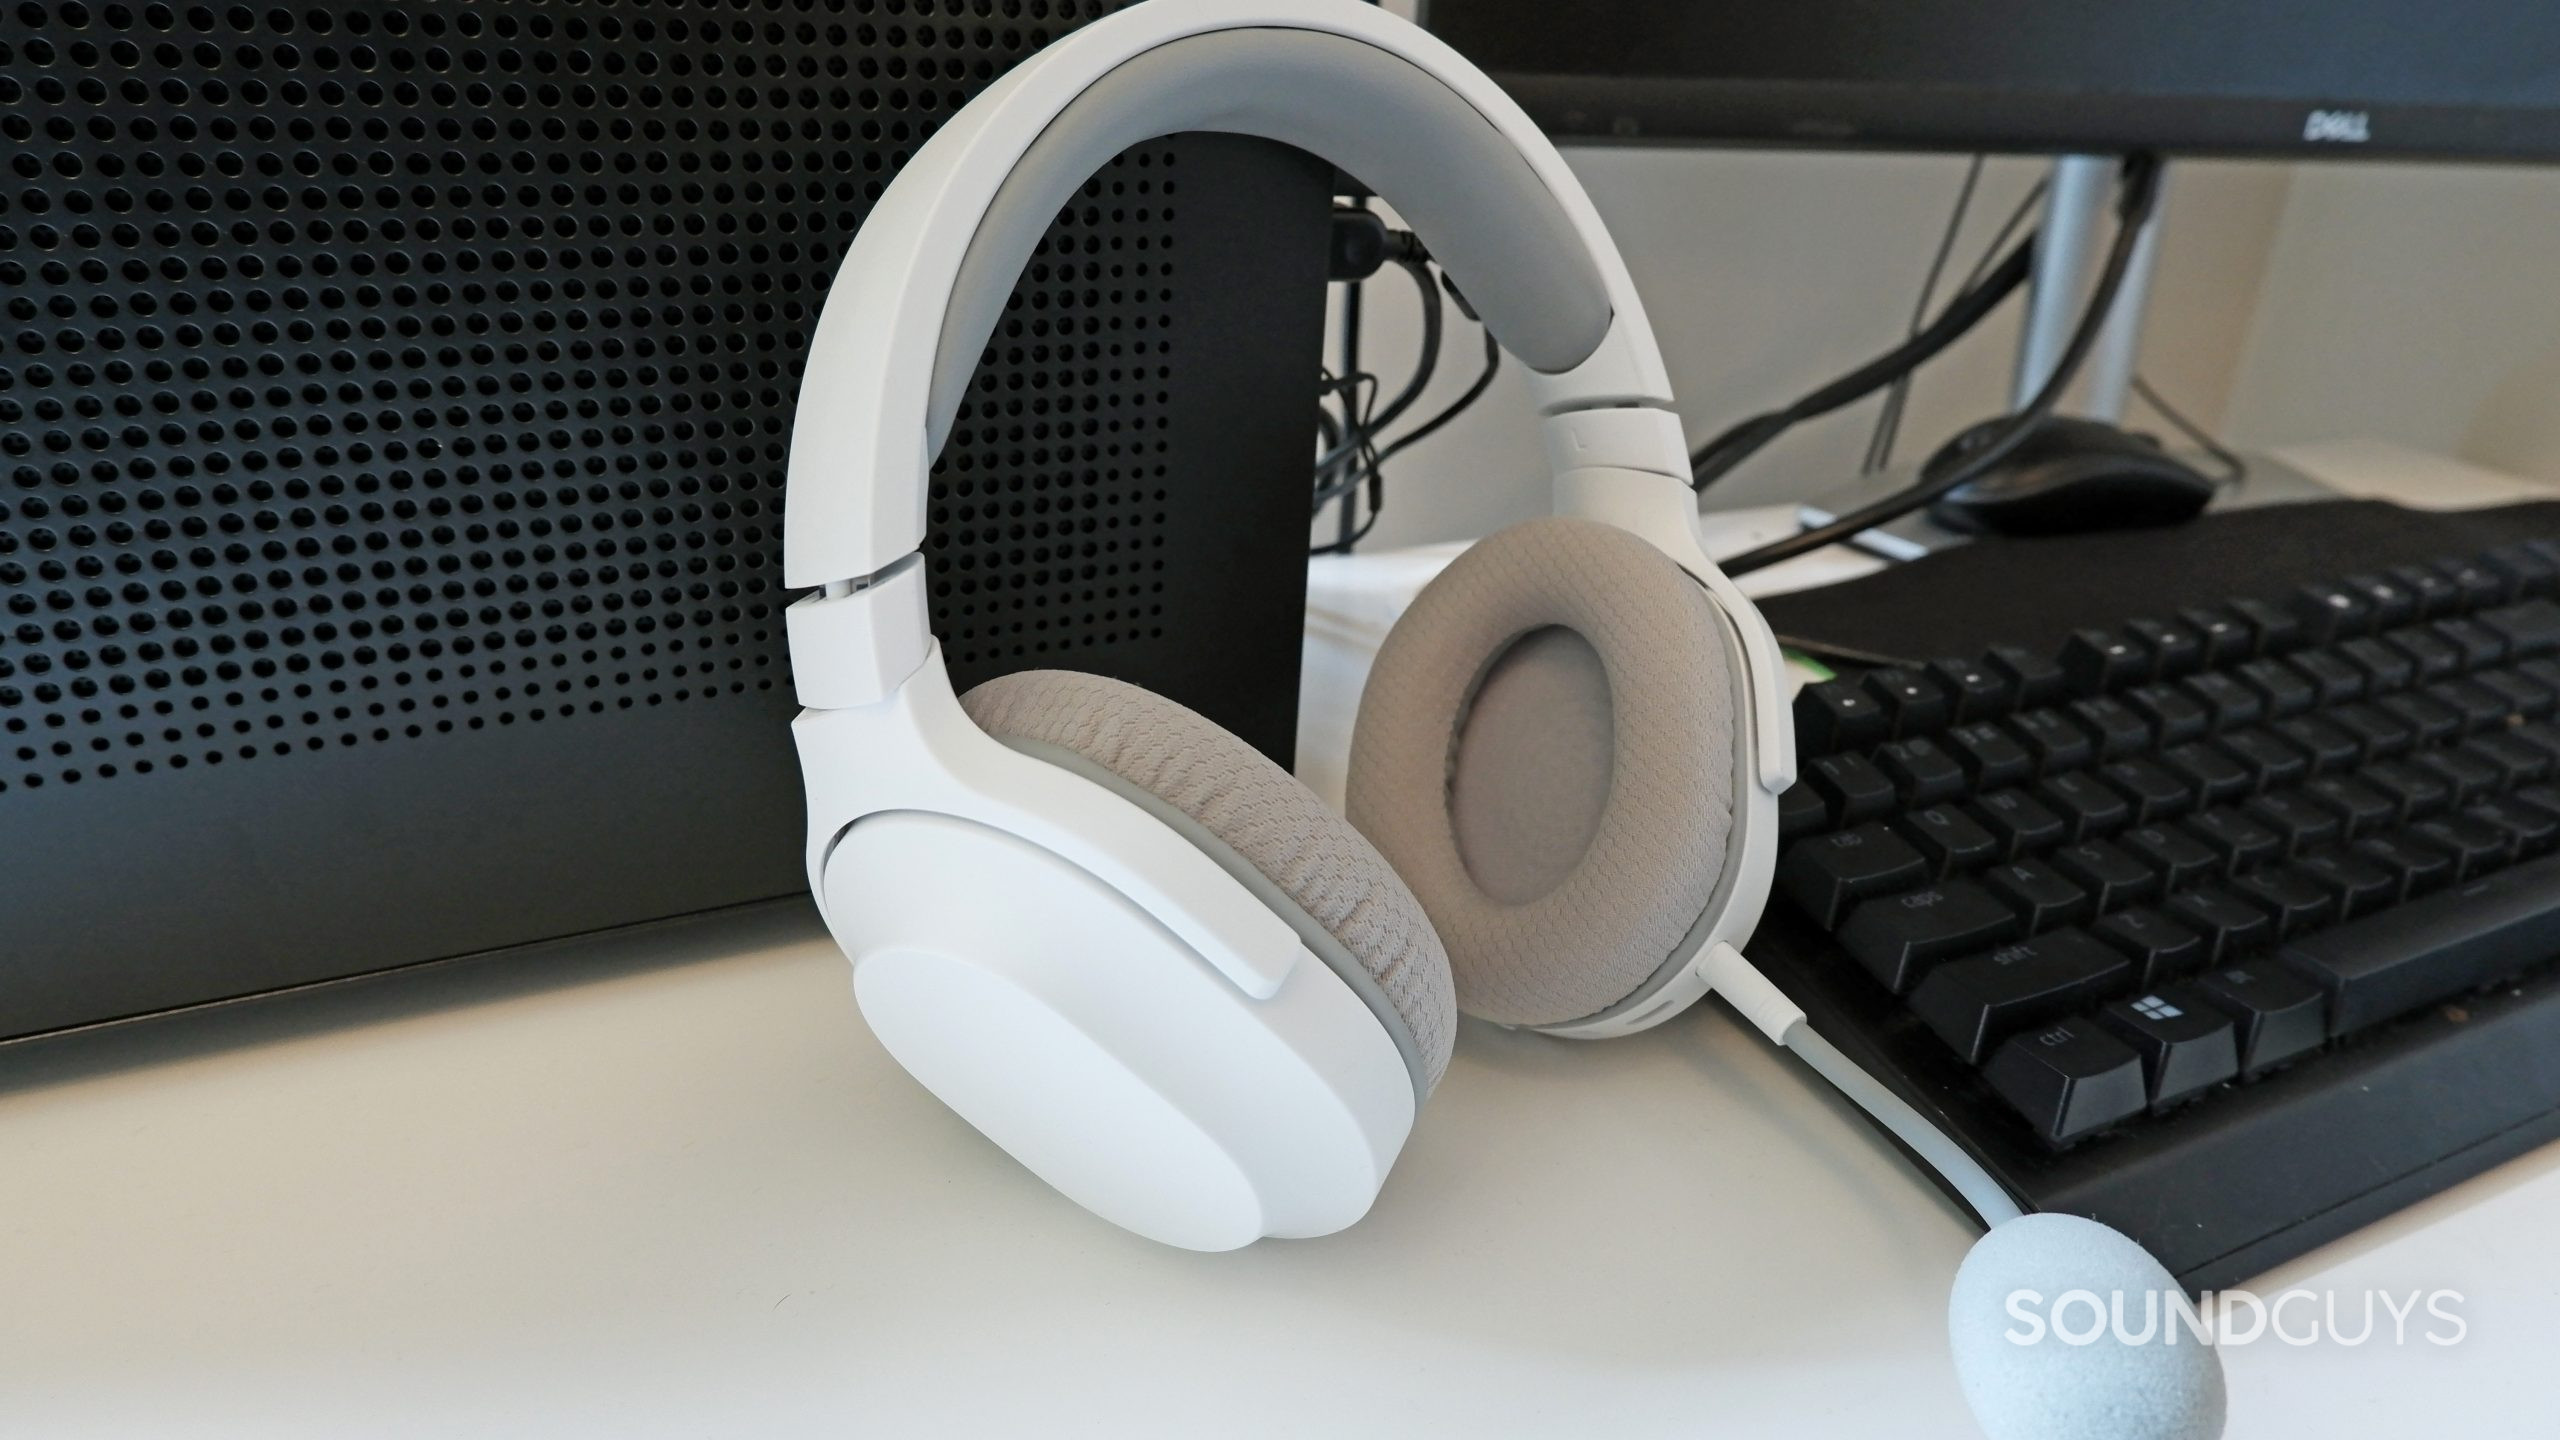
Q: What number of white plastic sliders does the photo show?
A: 2